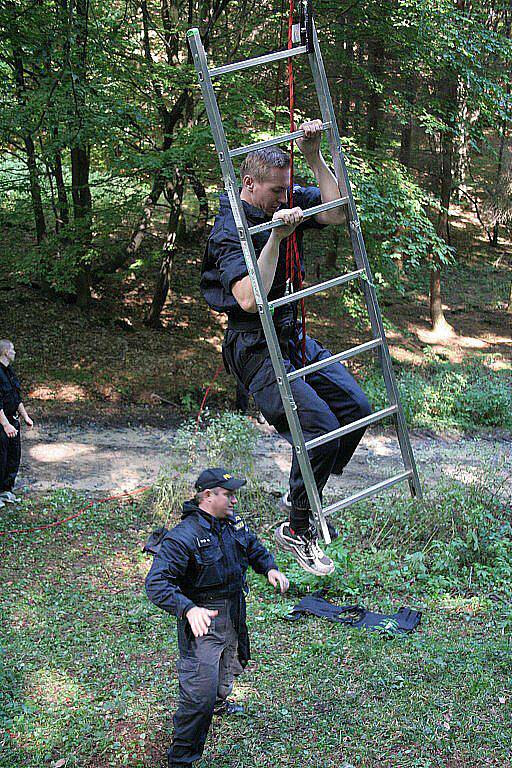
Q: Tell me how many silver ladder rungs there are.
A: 7